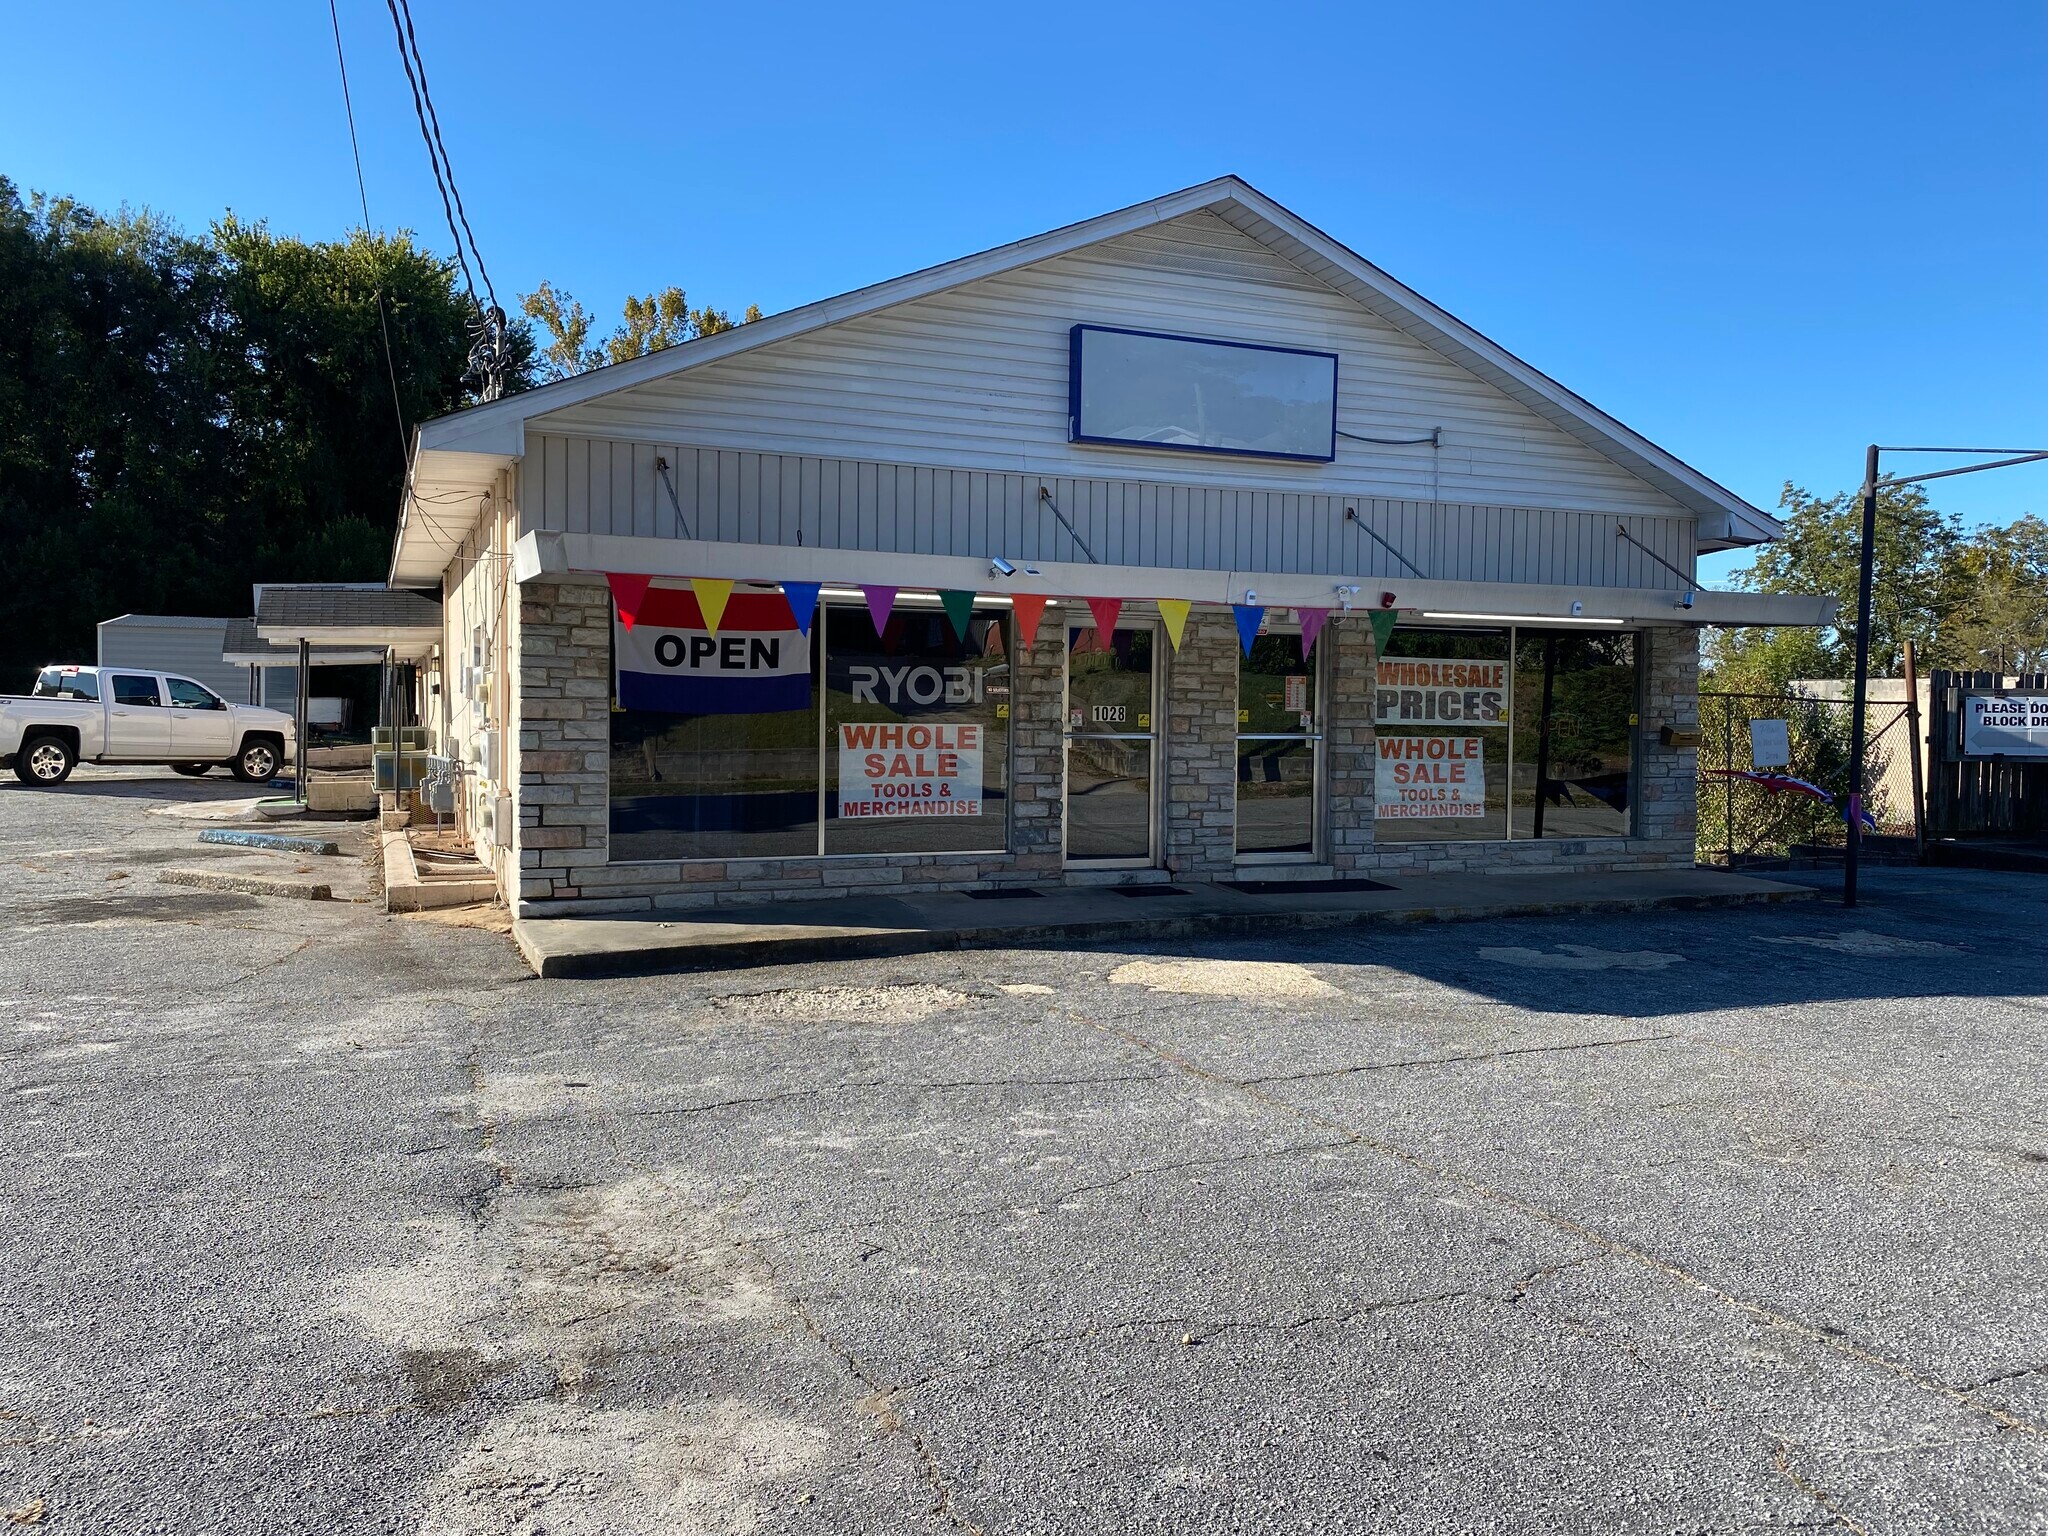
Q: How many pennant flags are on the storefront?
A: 11